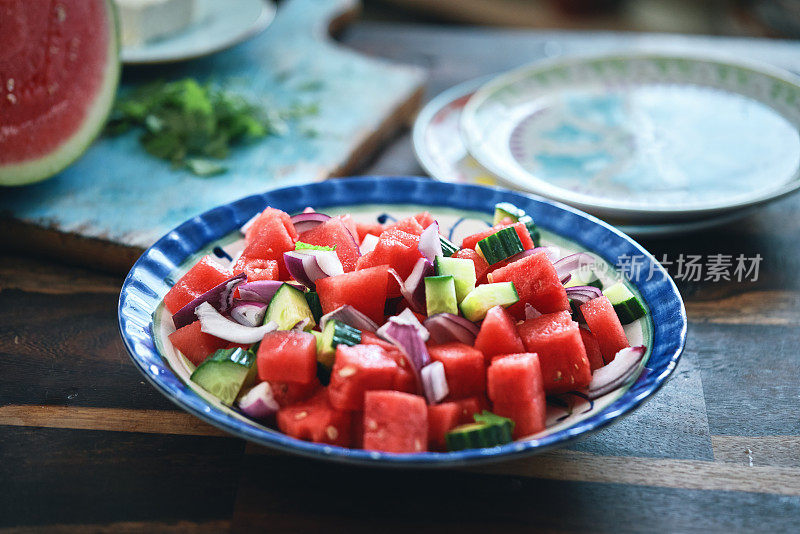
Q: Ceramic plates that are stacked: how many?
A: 2